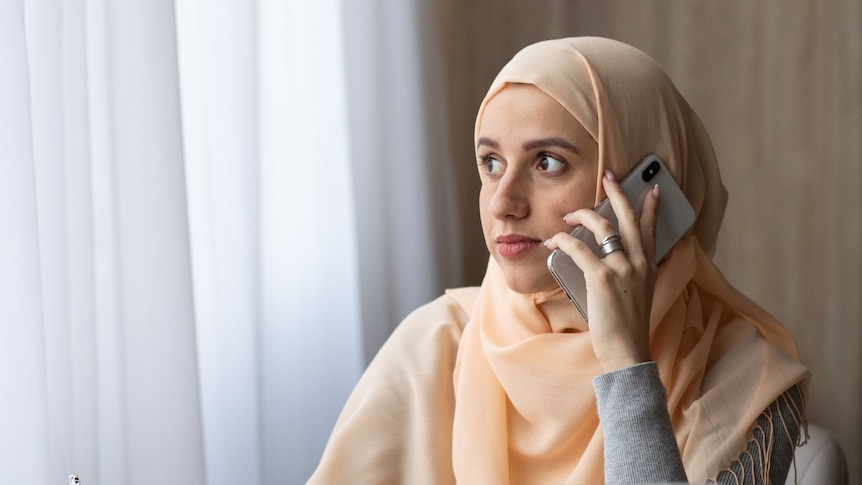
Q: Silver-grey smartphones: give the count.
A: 1